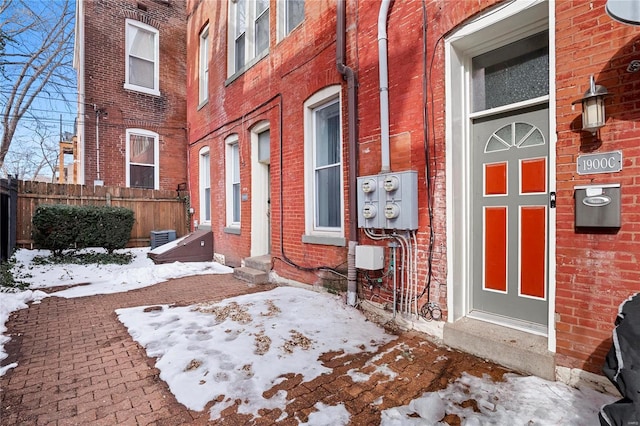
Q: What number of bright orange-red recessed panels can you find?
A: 4